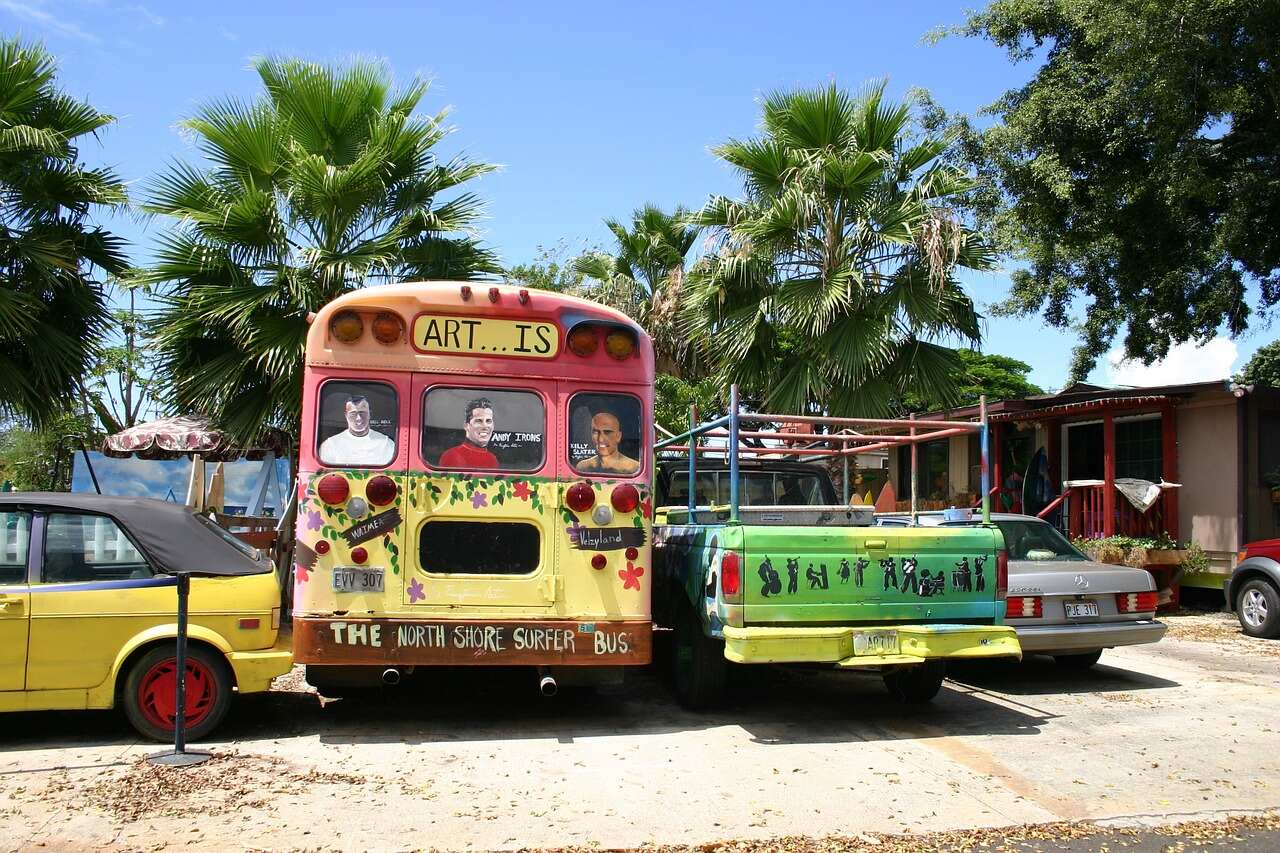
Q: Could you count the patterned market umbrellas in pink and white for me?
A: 1